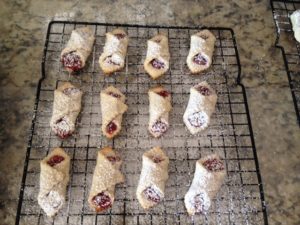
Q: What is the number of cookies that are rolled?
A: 12